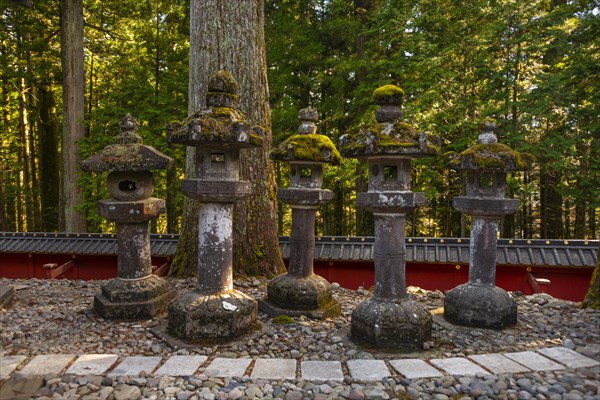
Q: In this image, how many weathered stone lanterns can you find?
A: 5